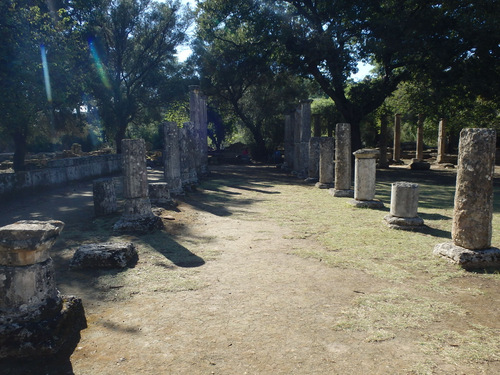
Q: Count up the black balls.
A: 0